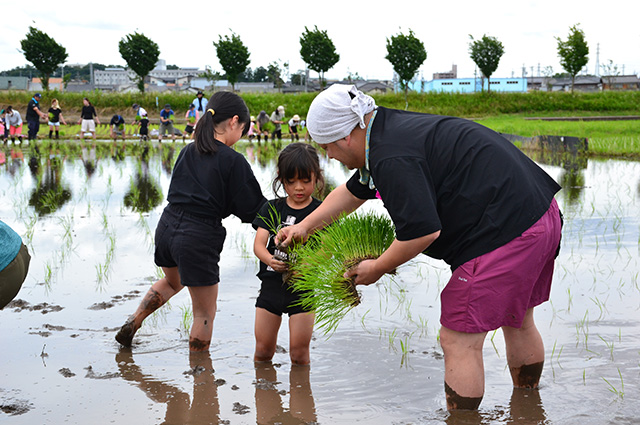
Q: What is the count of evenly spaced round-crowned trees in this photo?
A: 7